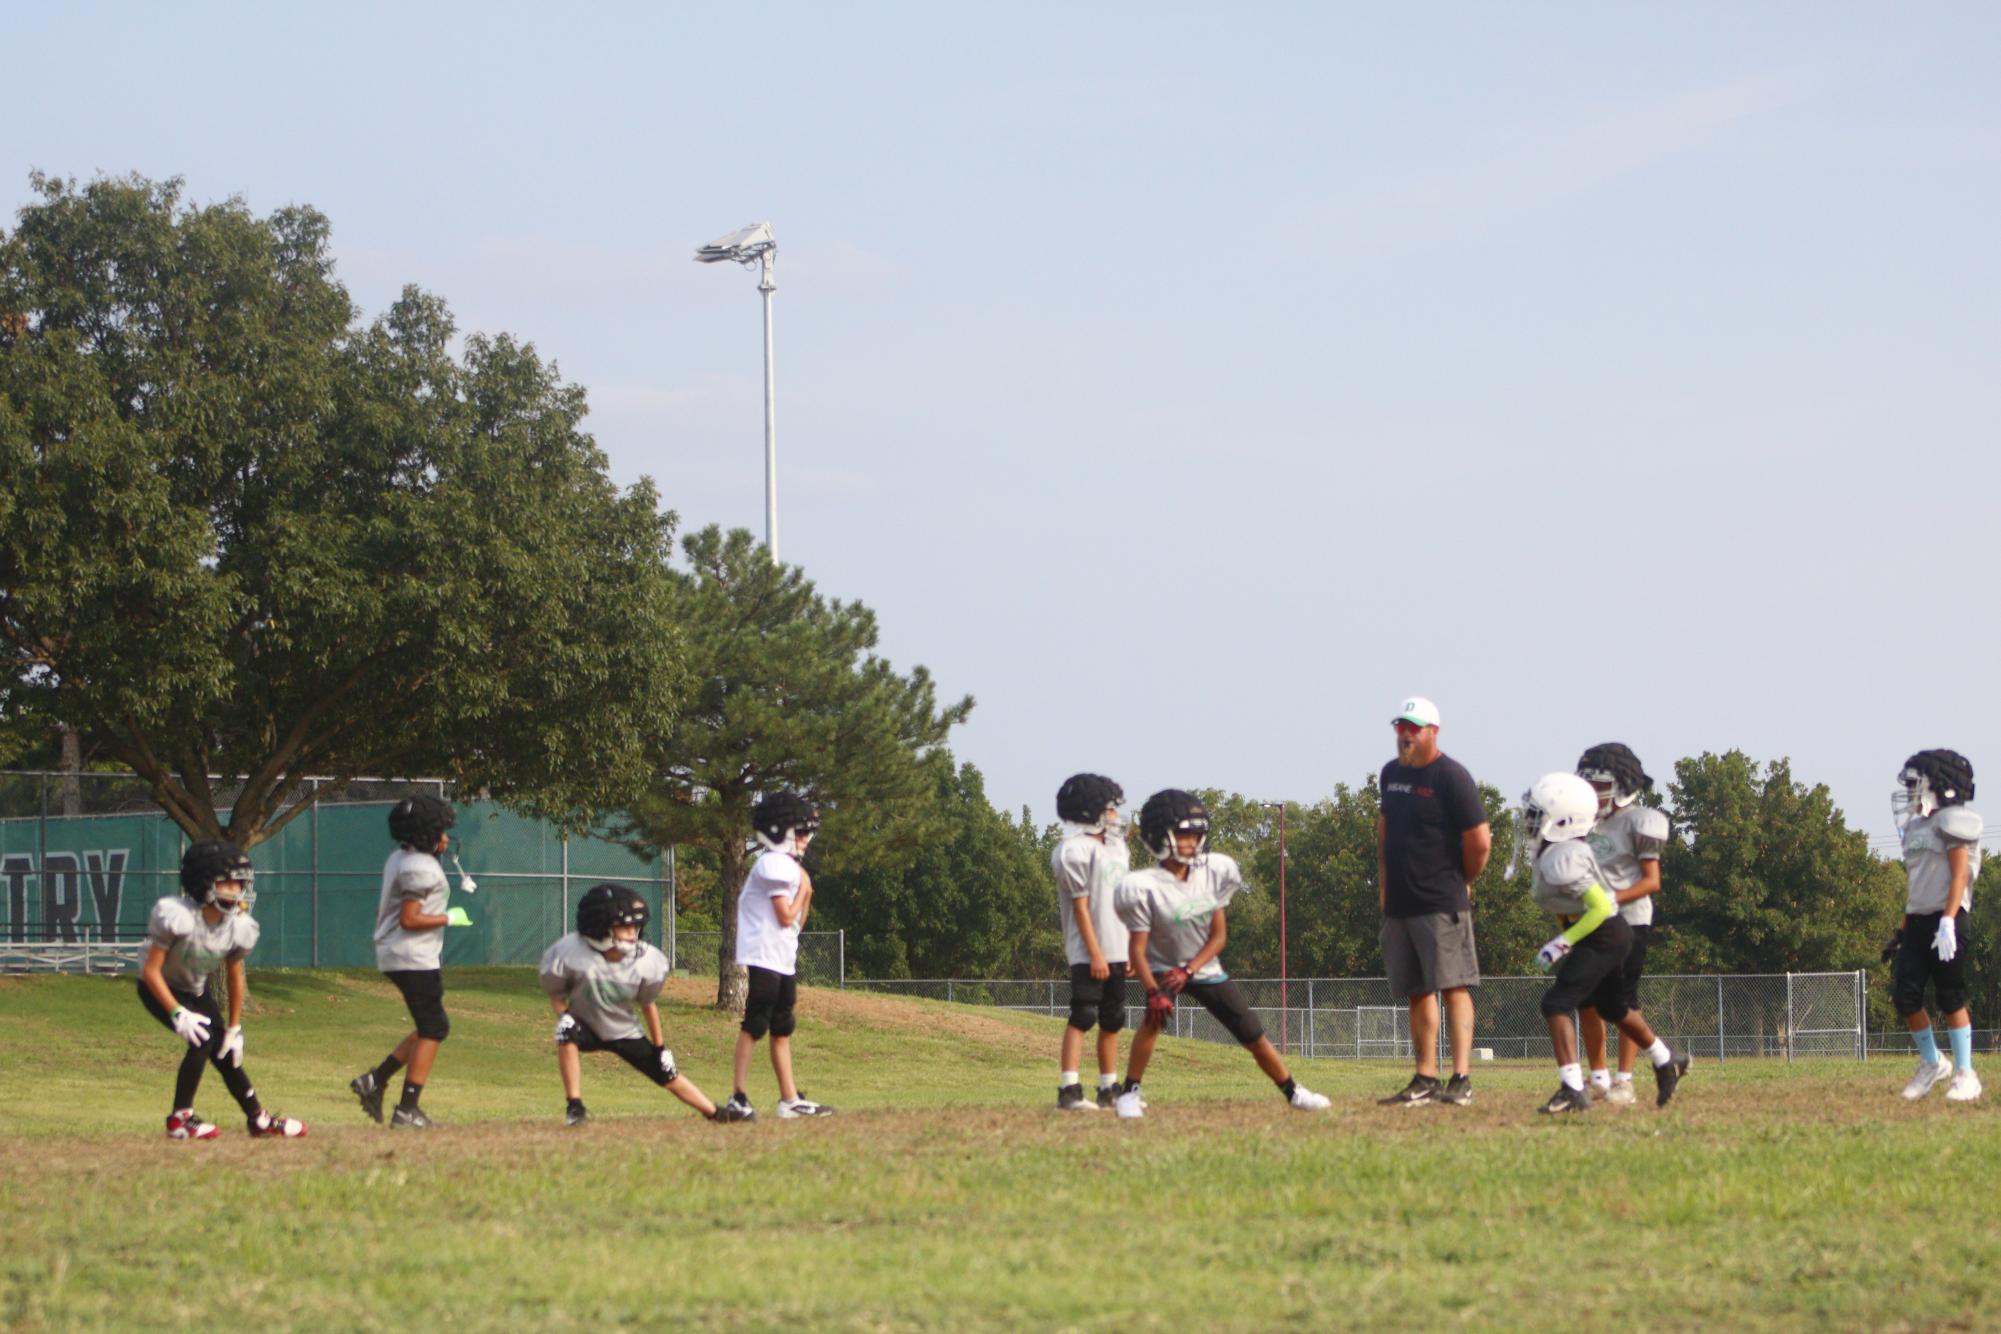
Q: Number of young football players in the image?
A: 9